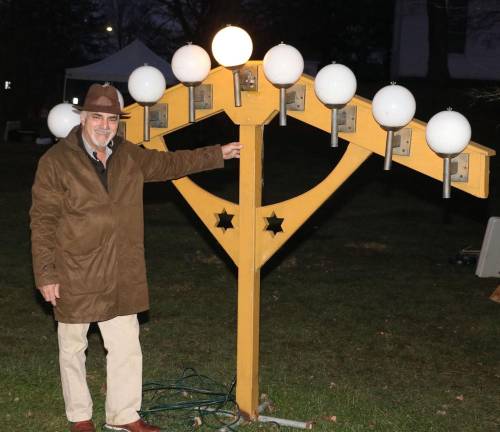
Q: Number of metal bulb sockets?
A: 7